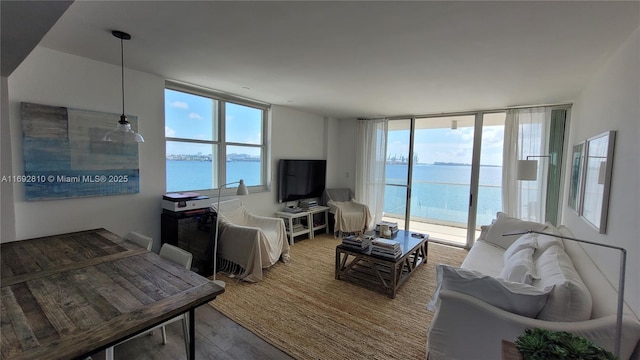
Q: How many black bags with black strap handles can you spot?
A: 0